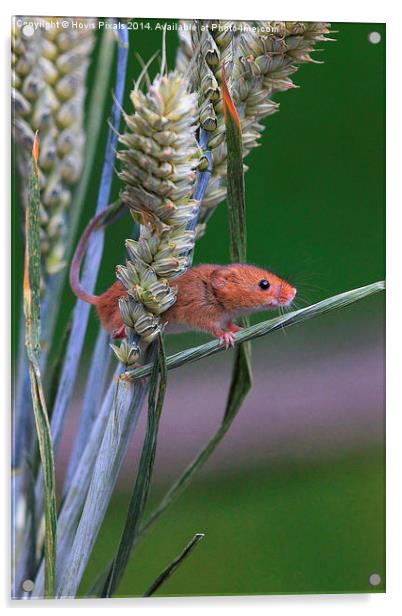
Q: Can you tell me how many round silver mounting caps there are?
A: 4